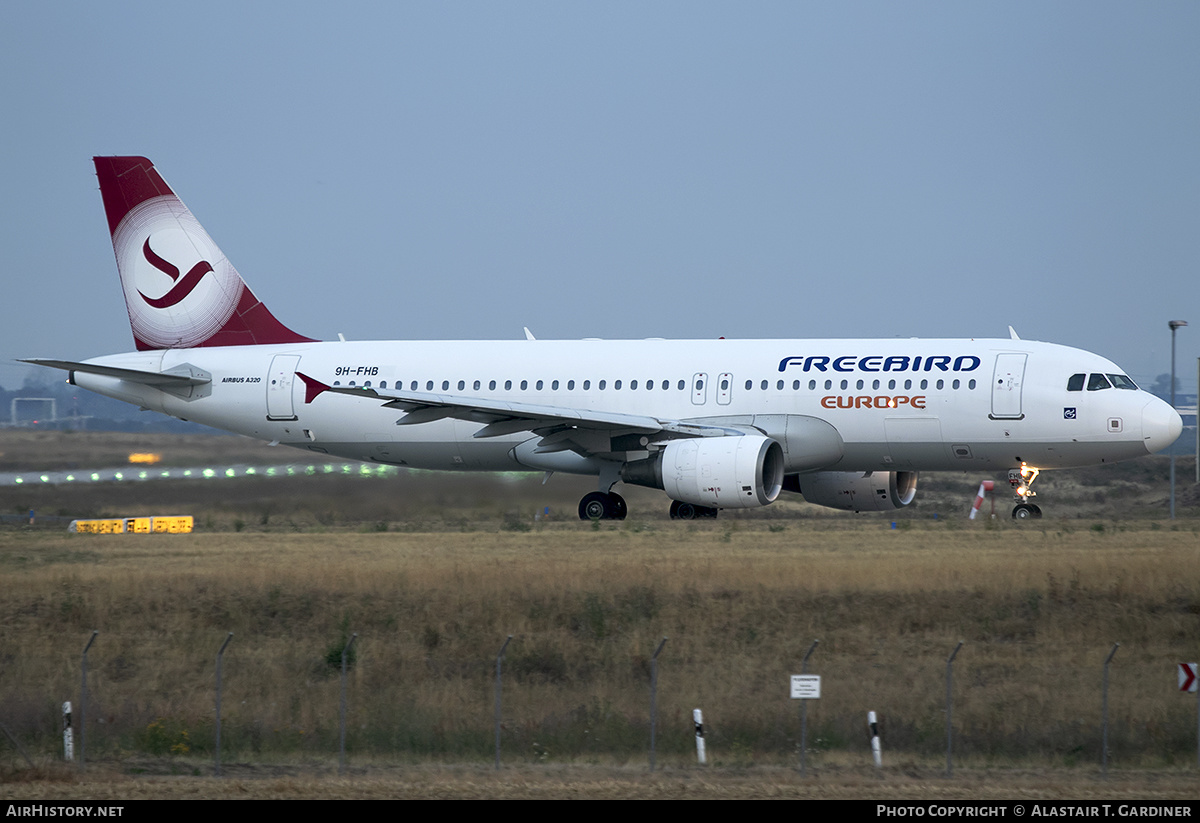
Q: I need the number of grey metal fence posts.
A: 8